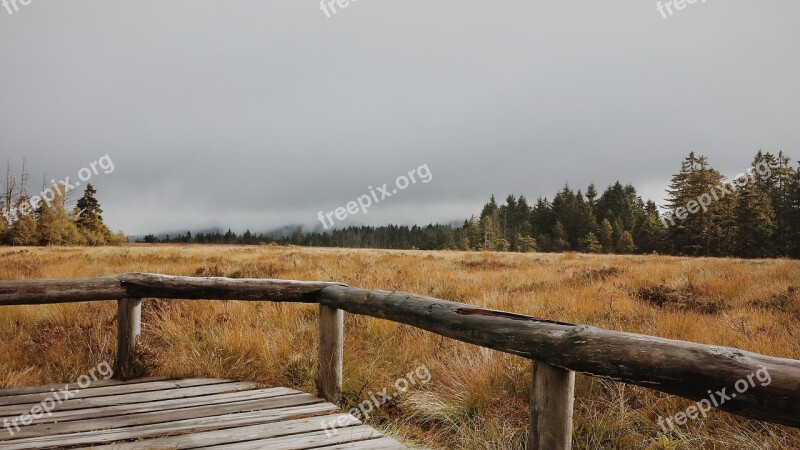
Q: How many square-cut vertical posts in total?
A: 3